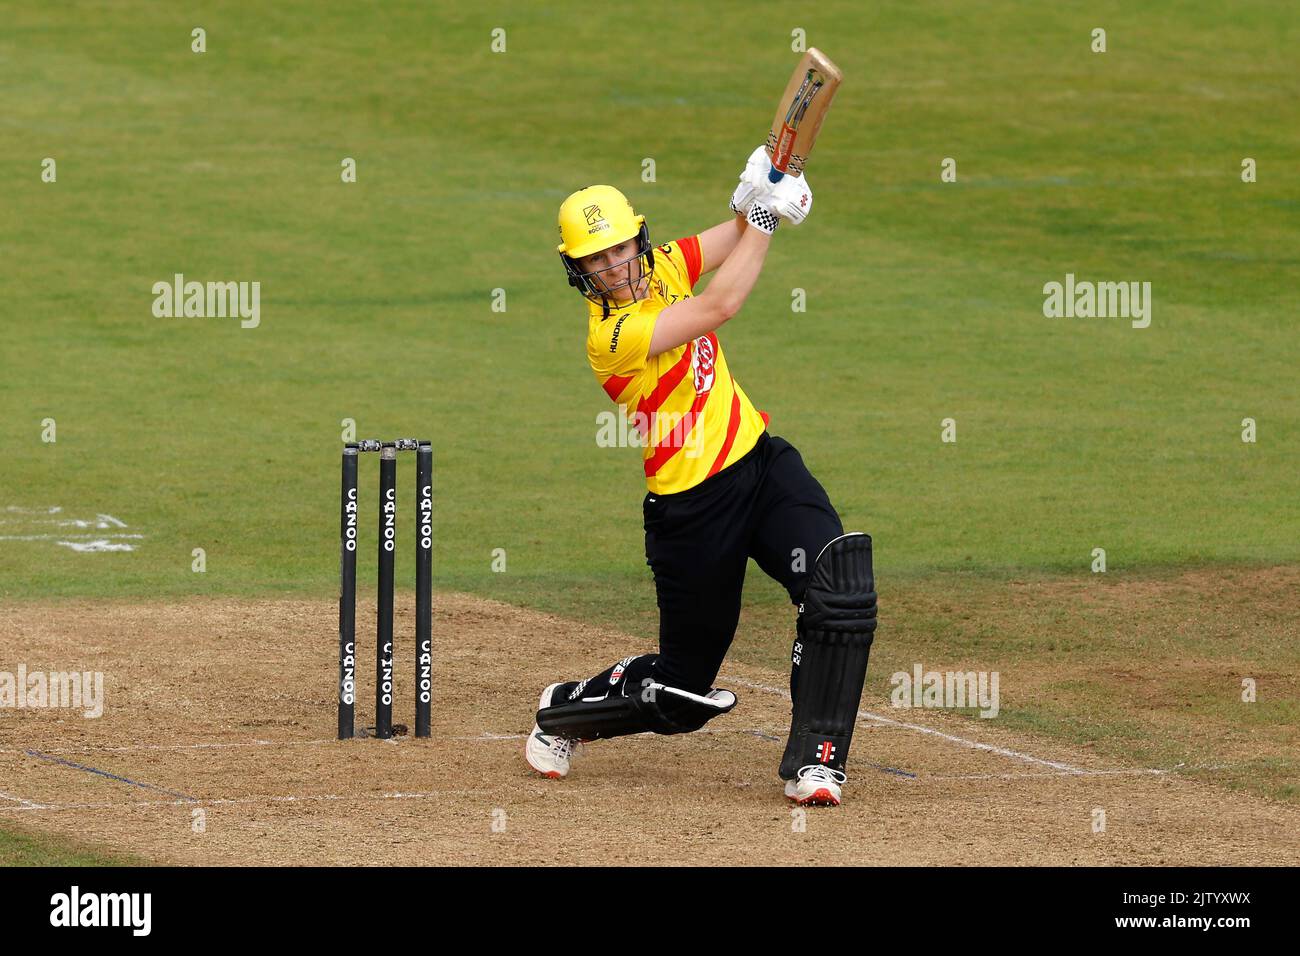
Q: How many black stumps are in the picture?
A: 3